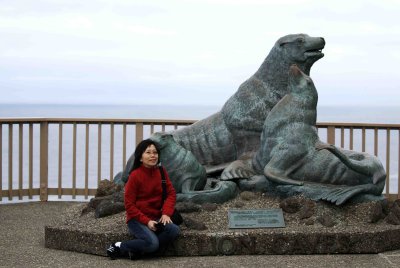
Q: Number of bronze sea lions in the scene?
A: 3